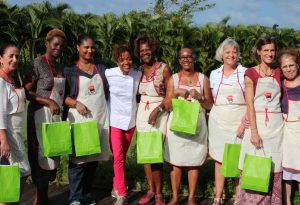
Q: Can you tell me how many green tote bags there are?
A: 7